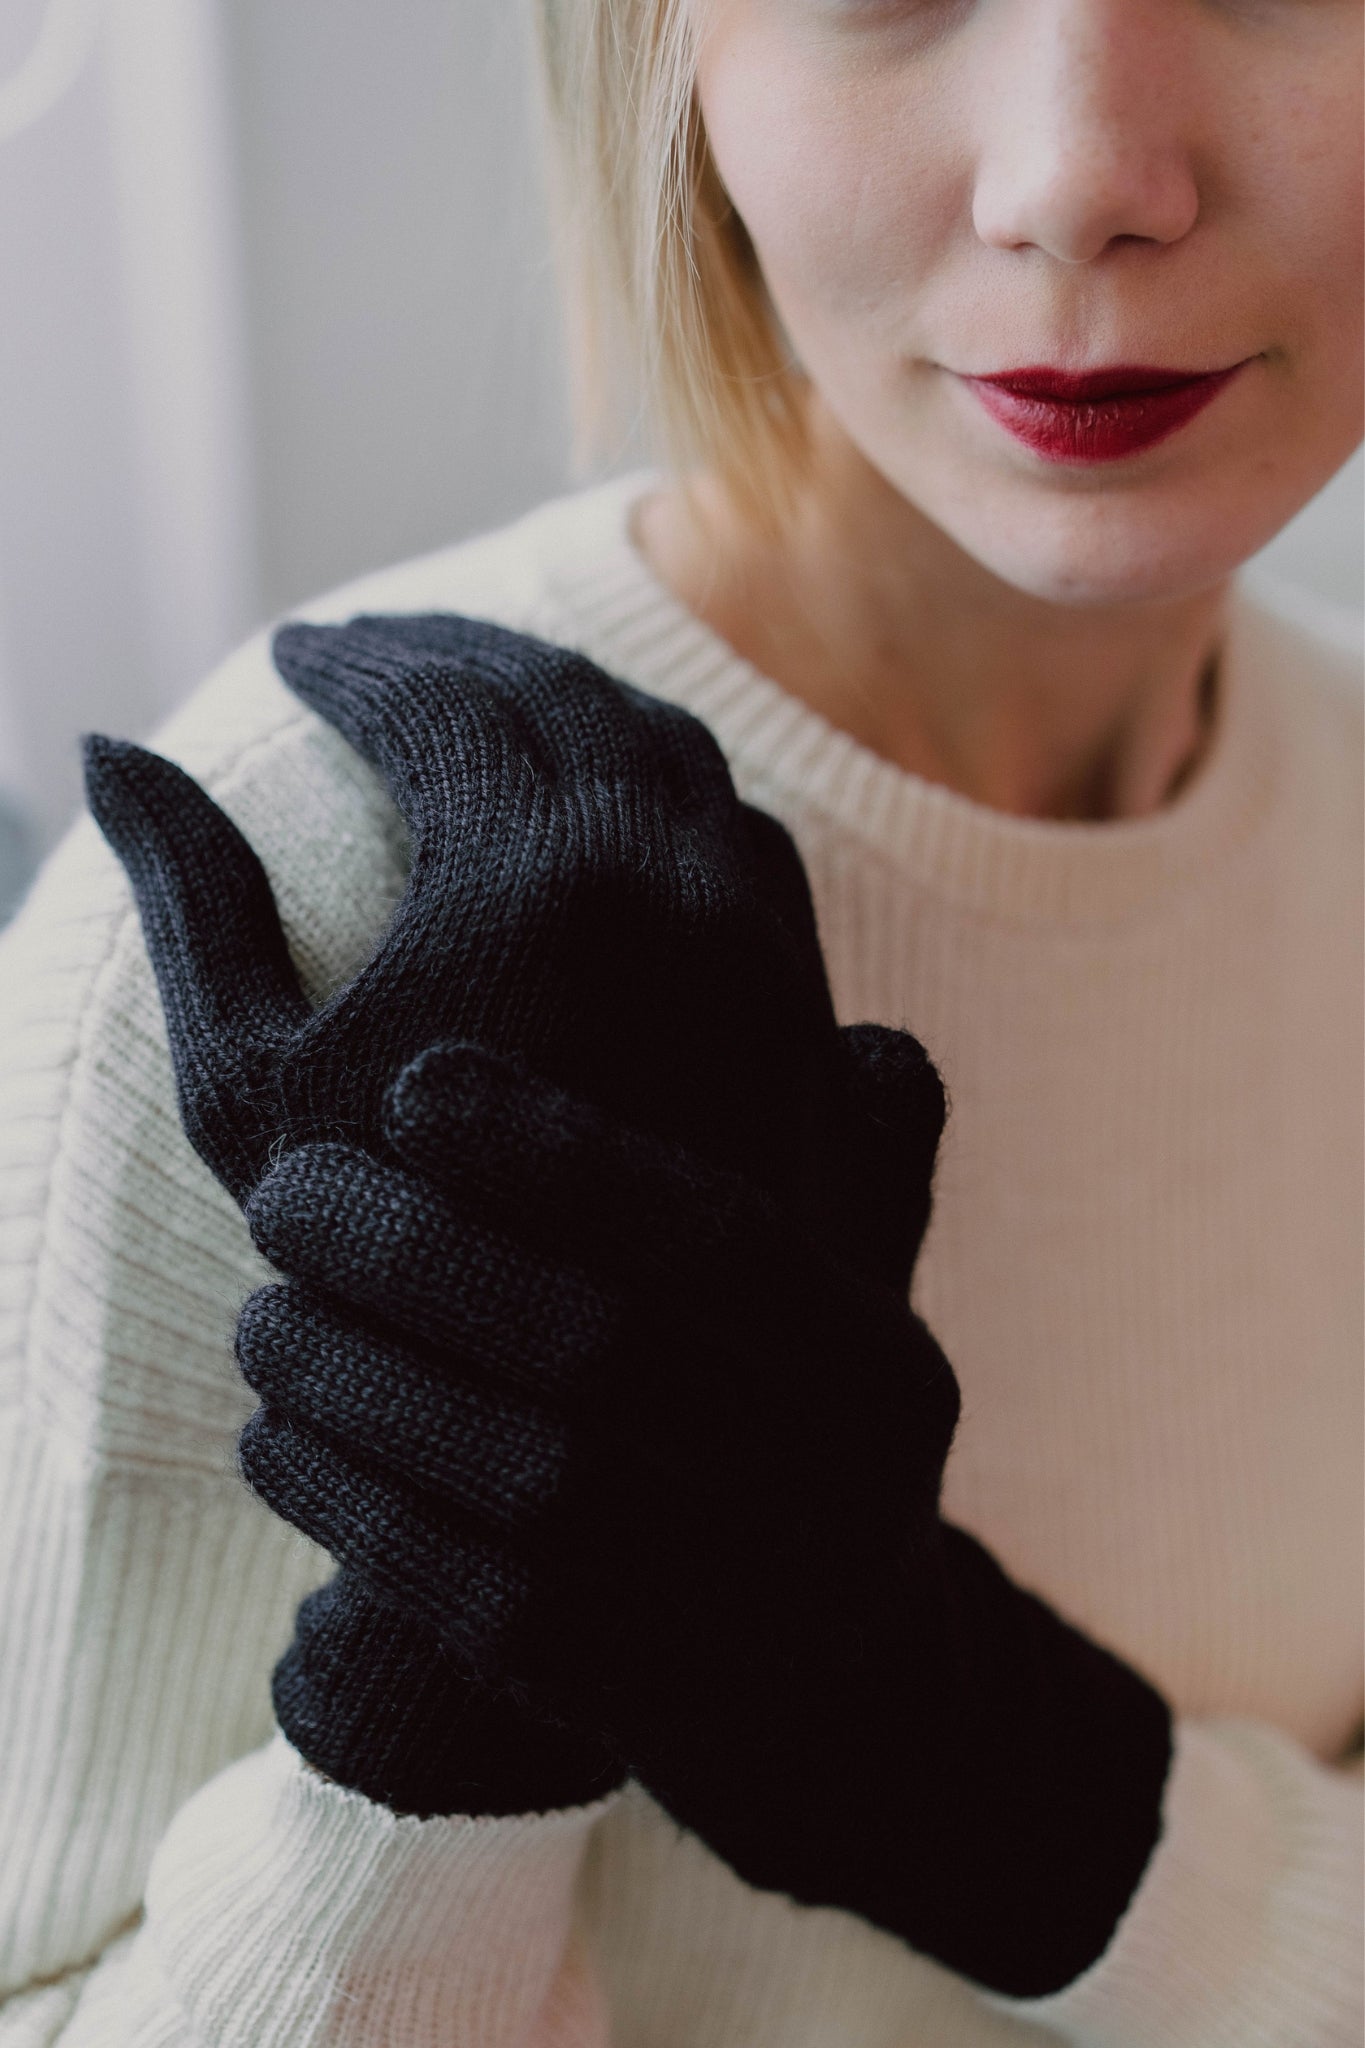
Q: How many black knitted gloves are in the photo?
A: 2